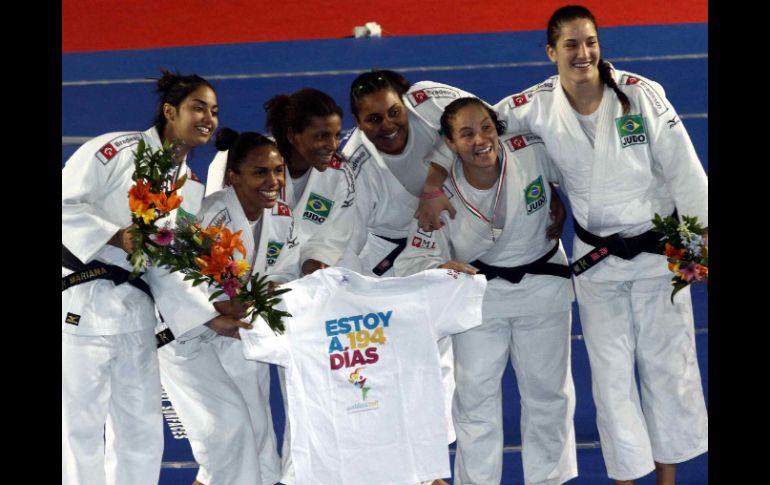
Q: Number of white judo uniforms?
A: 6